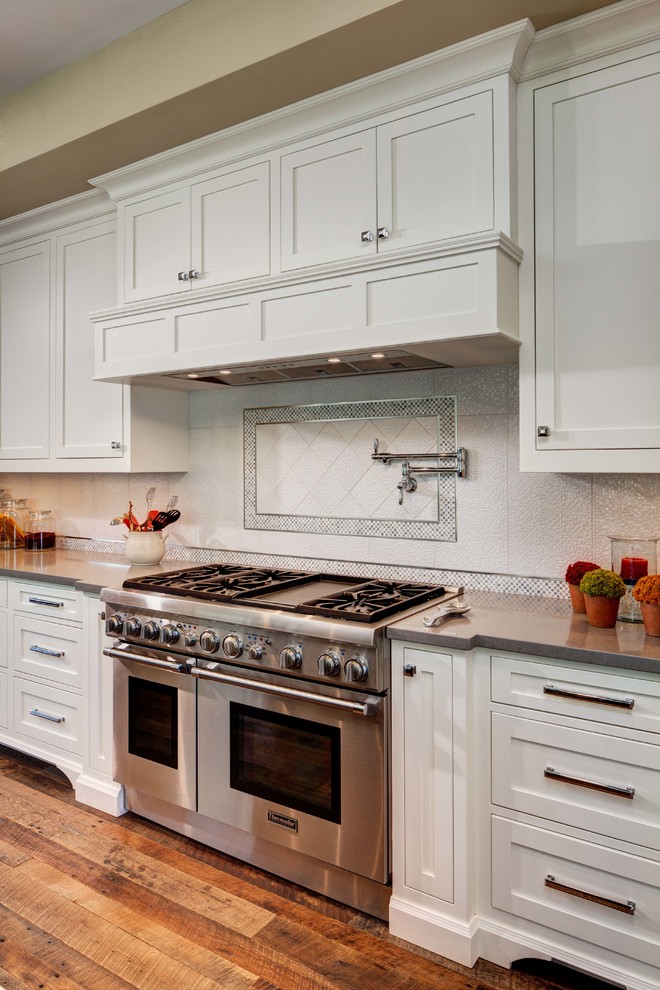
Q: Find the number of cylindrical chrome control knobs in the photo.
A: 11